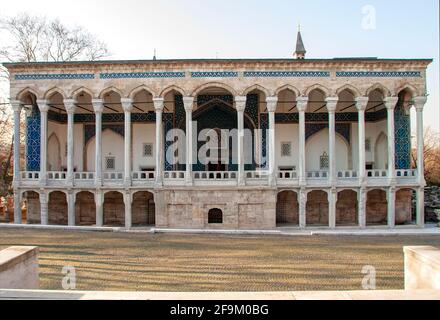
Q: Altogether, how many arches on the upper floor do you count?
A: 13